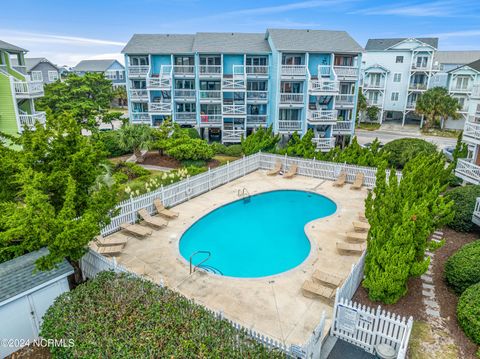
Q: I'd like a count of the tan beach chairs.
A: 15